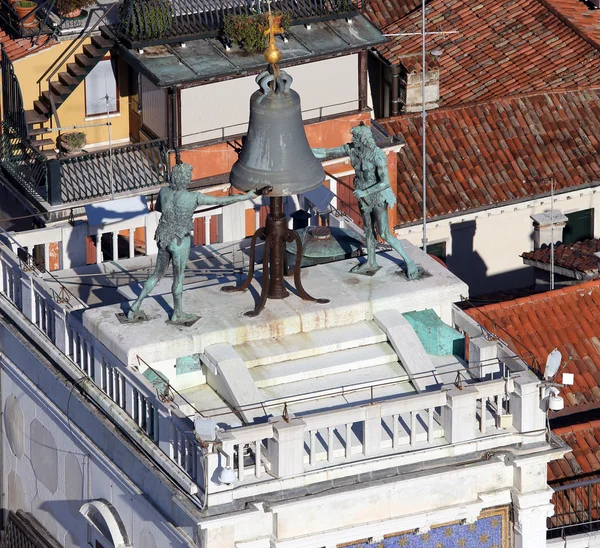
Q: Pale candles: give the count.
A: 0